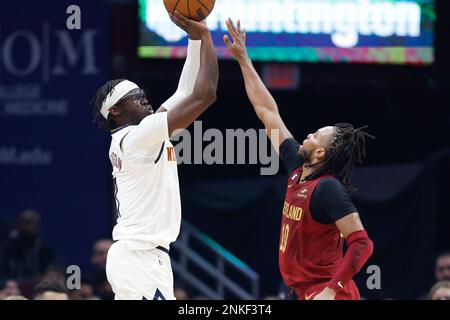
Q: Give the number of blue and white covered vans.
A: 0